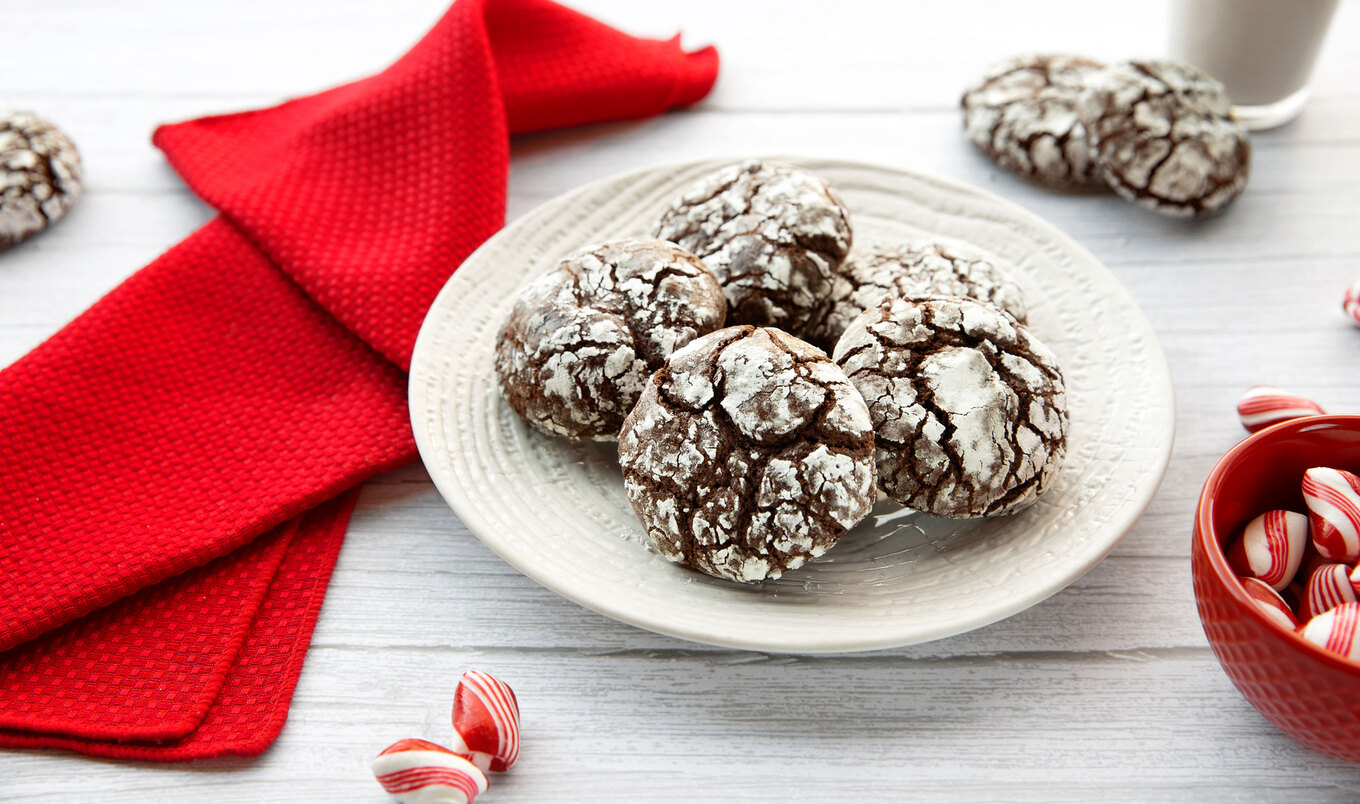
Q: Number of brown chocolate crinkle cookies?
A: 8